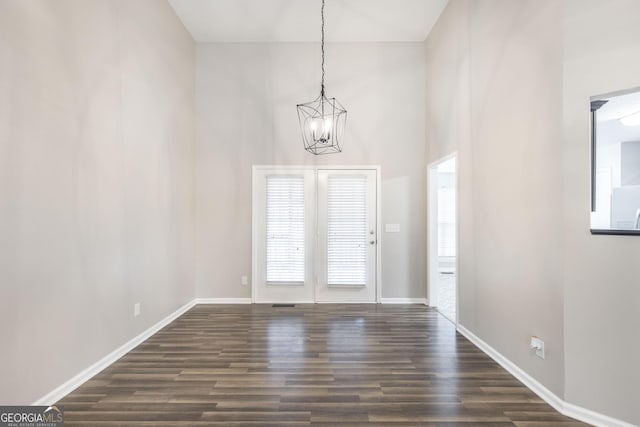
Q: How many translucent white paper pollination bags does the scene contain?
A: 0